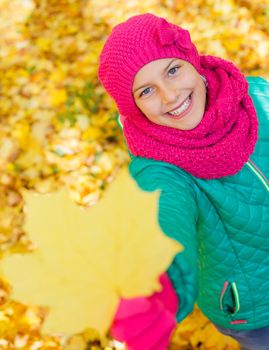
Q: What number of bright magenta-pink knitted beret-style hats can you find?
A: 1